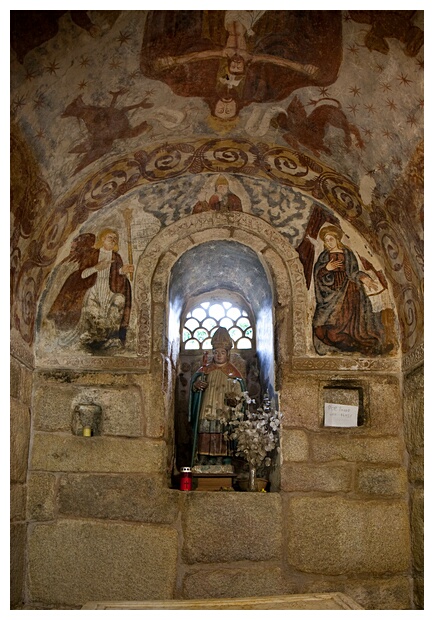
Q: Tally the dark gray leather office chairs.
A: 0